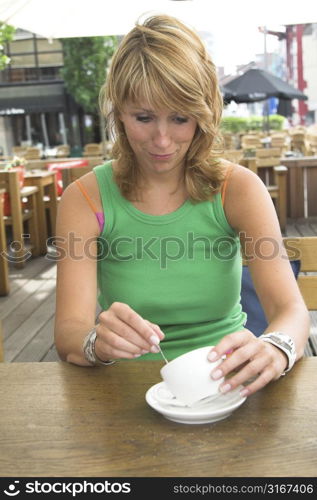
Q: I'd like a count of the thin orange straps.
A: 2